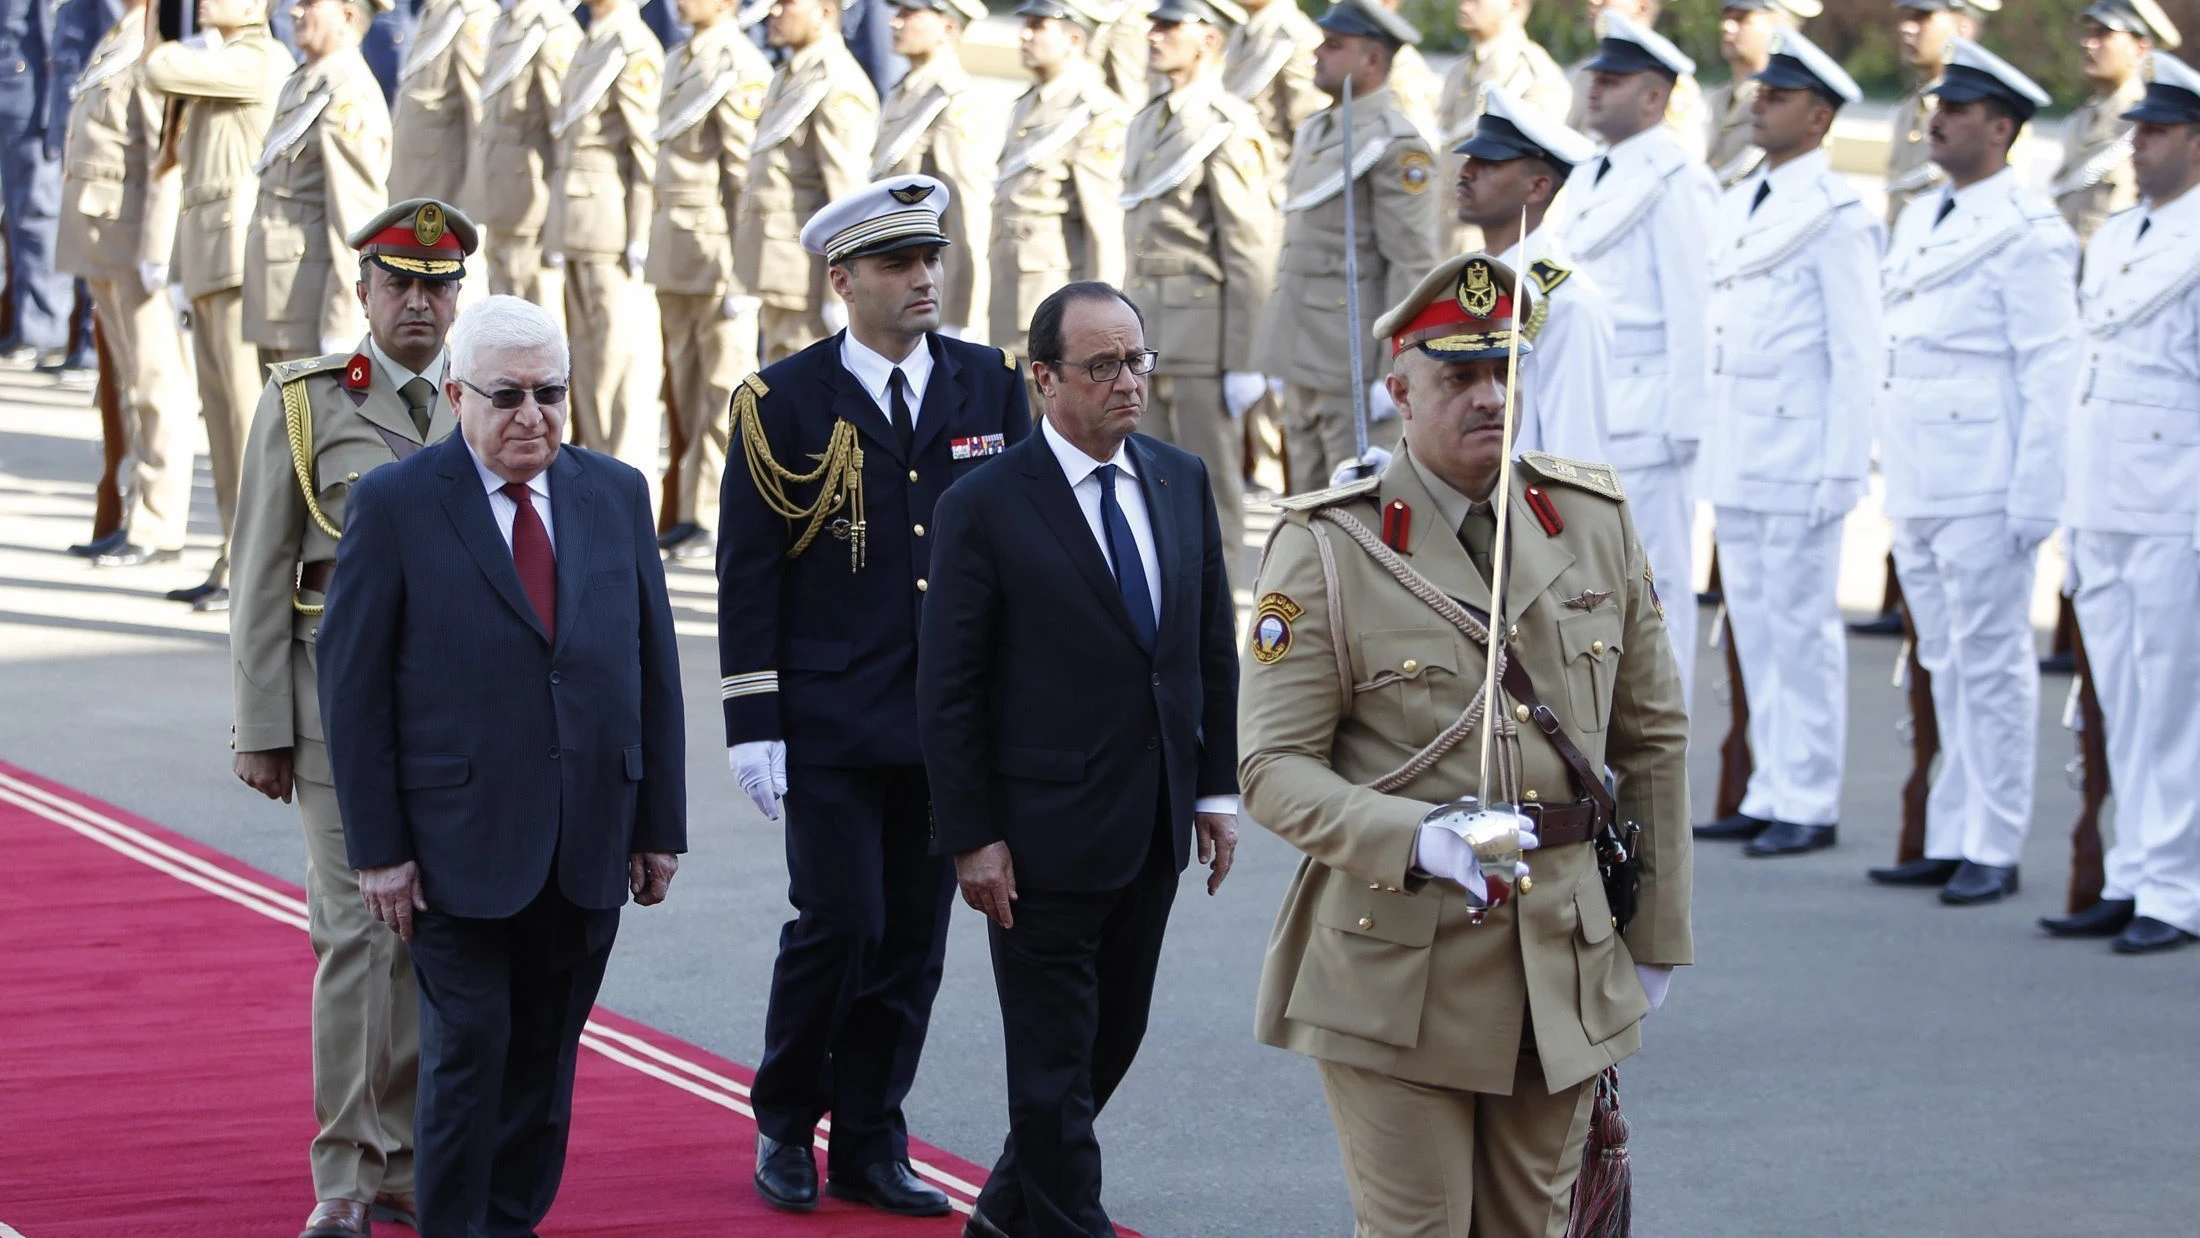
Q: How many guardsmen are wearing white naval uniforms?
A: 5